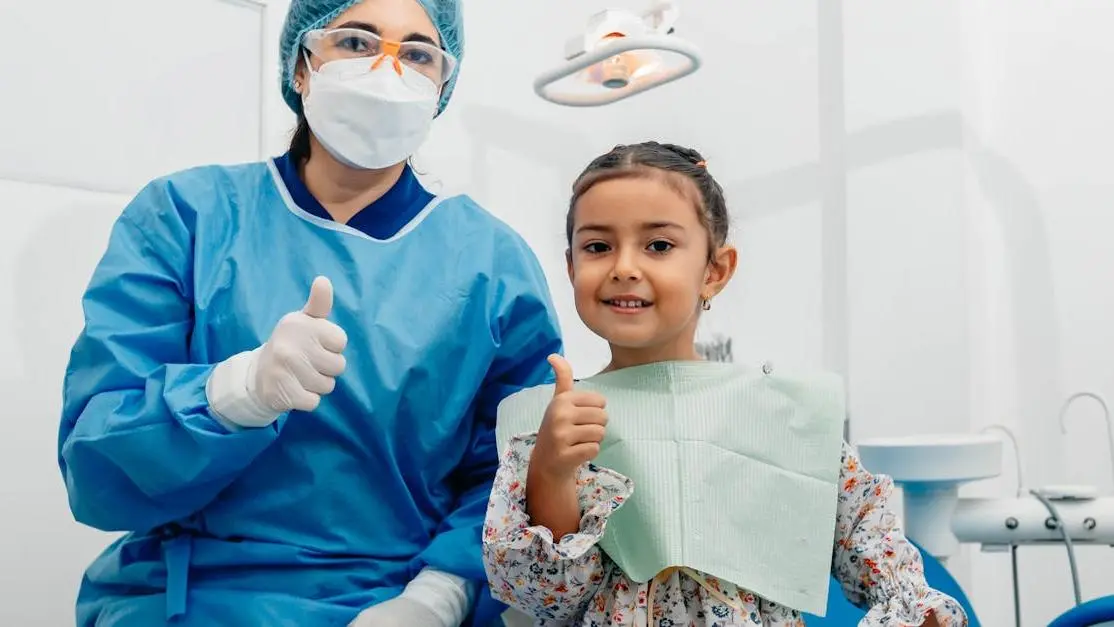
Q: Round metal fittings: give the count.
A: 3